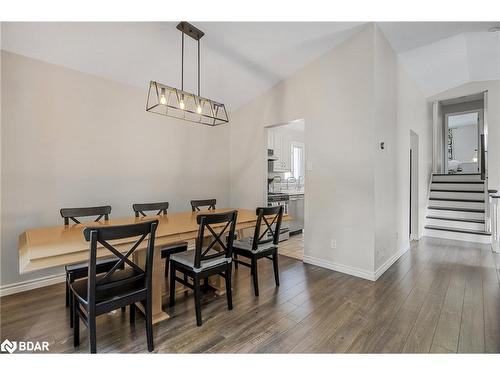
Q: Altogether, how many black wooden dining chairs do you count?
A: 6